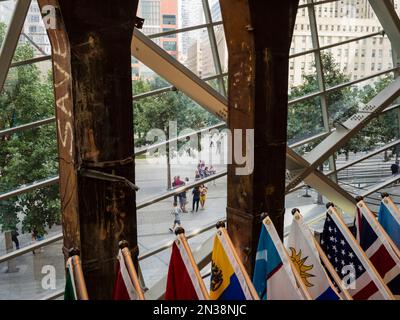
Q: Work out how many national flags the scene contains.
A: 9